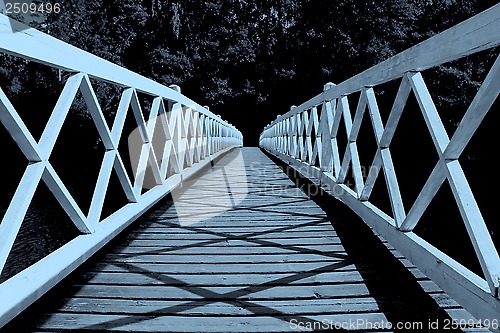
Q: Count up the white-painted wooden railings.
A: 2